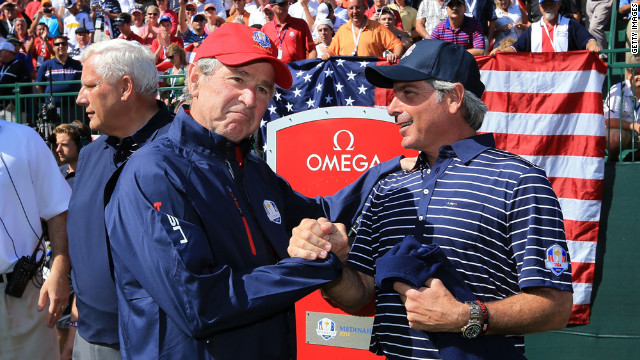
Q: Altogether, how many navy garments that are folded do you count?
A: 1